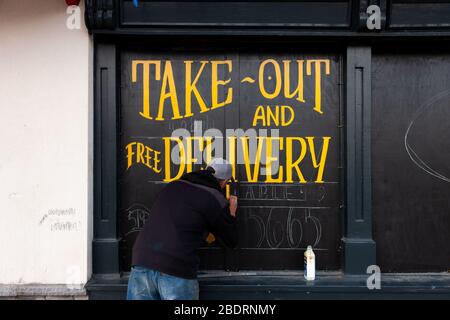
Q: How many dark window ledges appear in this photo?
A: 1